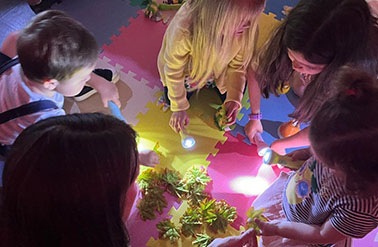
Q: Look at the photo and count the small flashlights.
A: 4